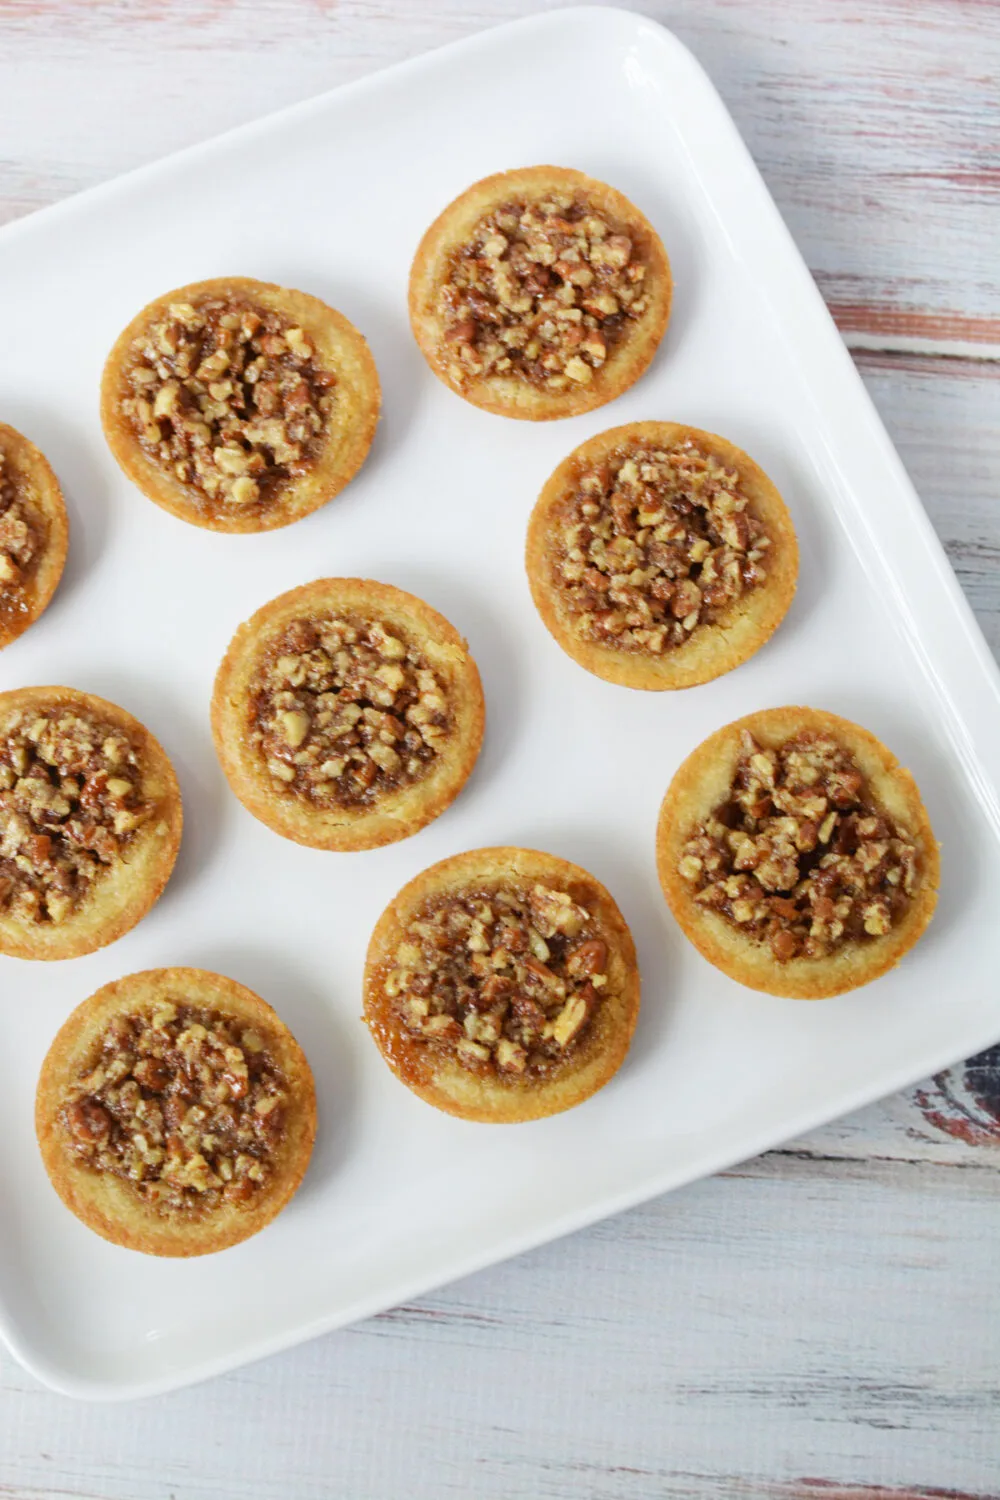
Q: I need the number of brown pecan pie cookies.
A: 9